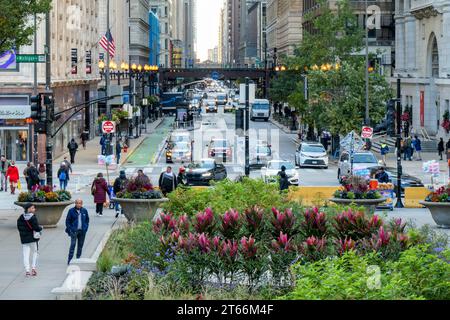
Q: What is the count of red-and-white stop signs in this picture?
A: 2